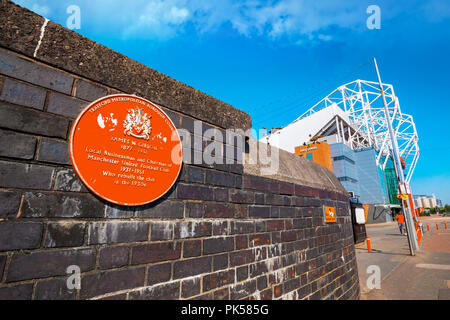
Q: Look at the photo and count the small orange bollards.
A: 4